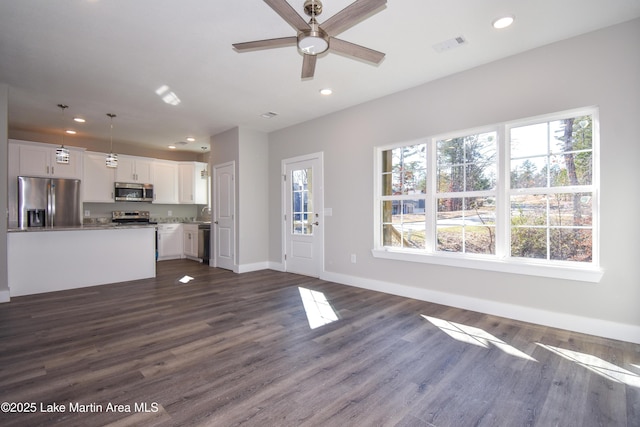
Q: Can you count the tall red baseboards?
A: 0